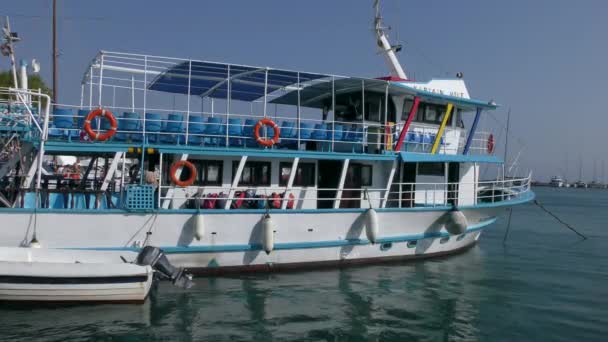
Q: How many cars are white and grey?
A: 0